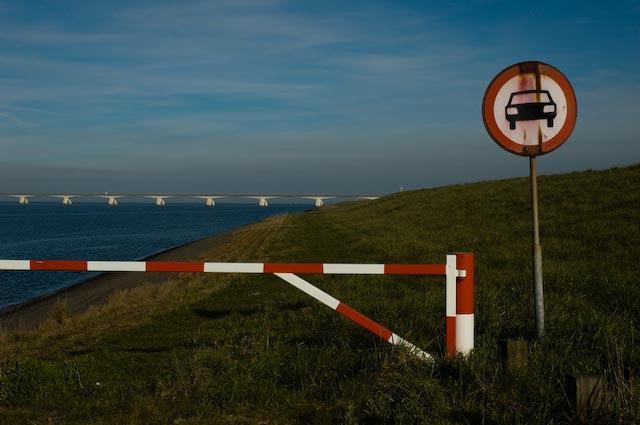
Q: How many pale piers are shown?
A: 7